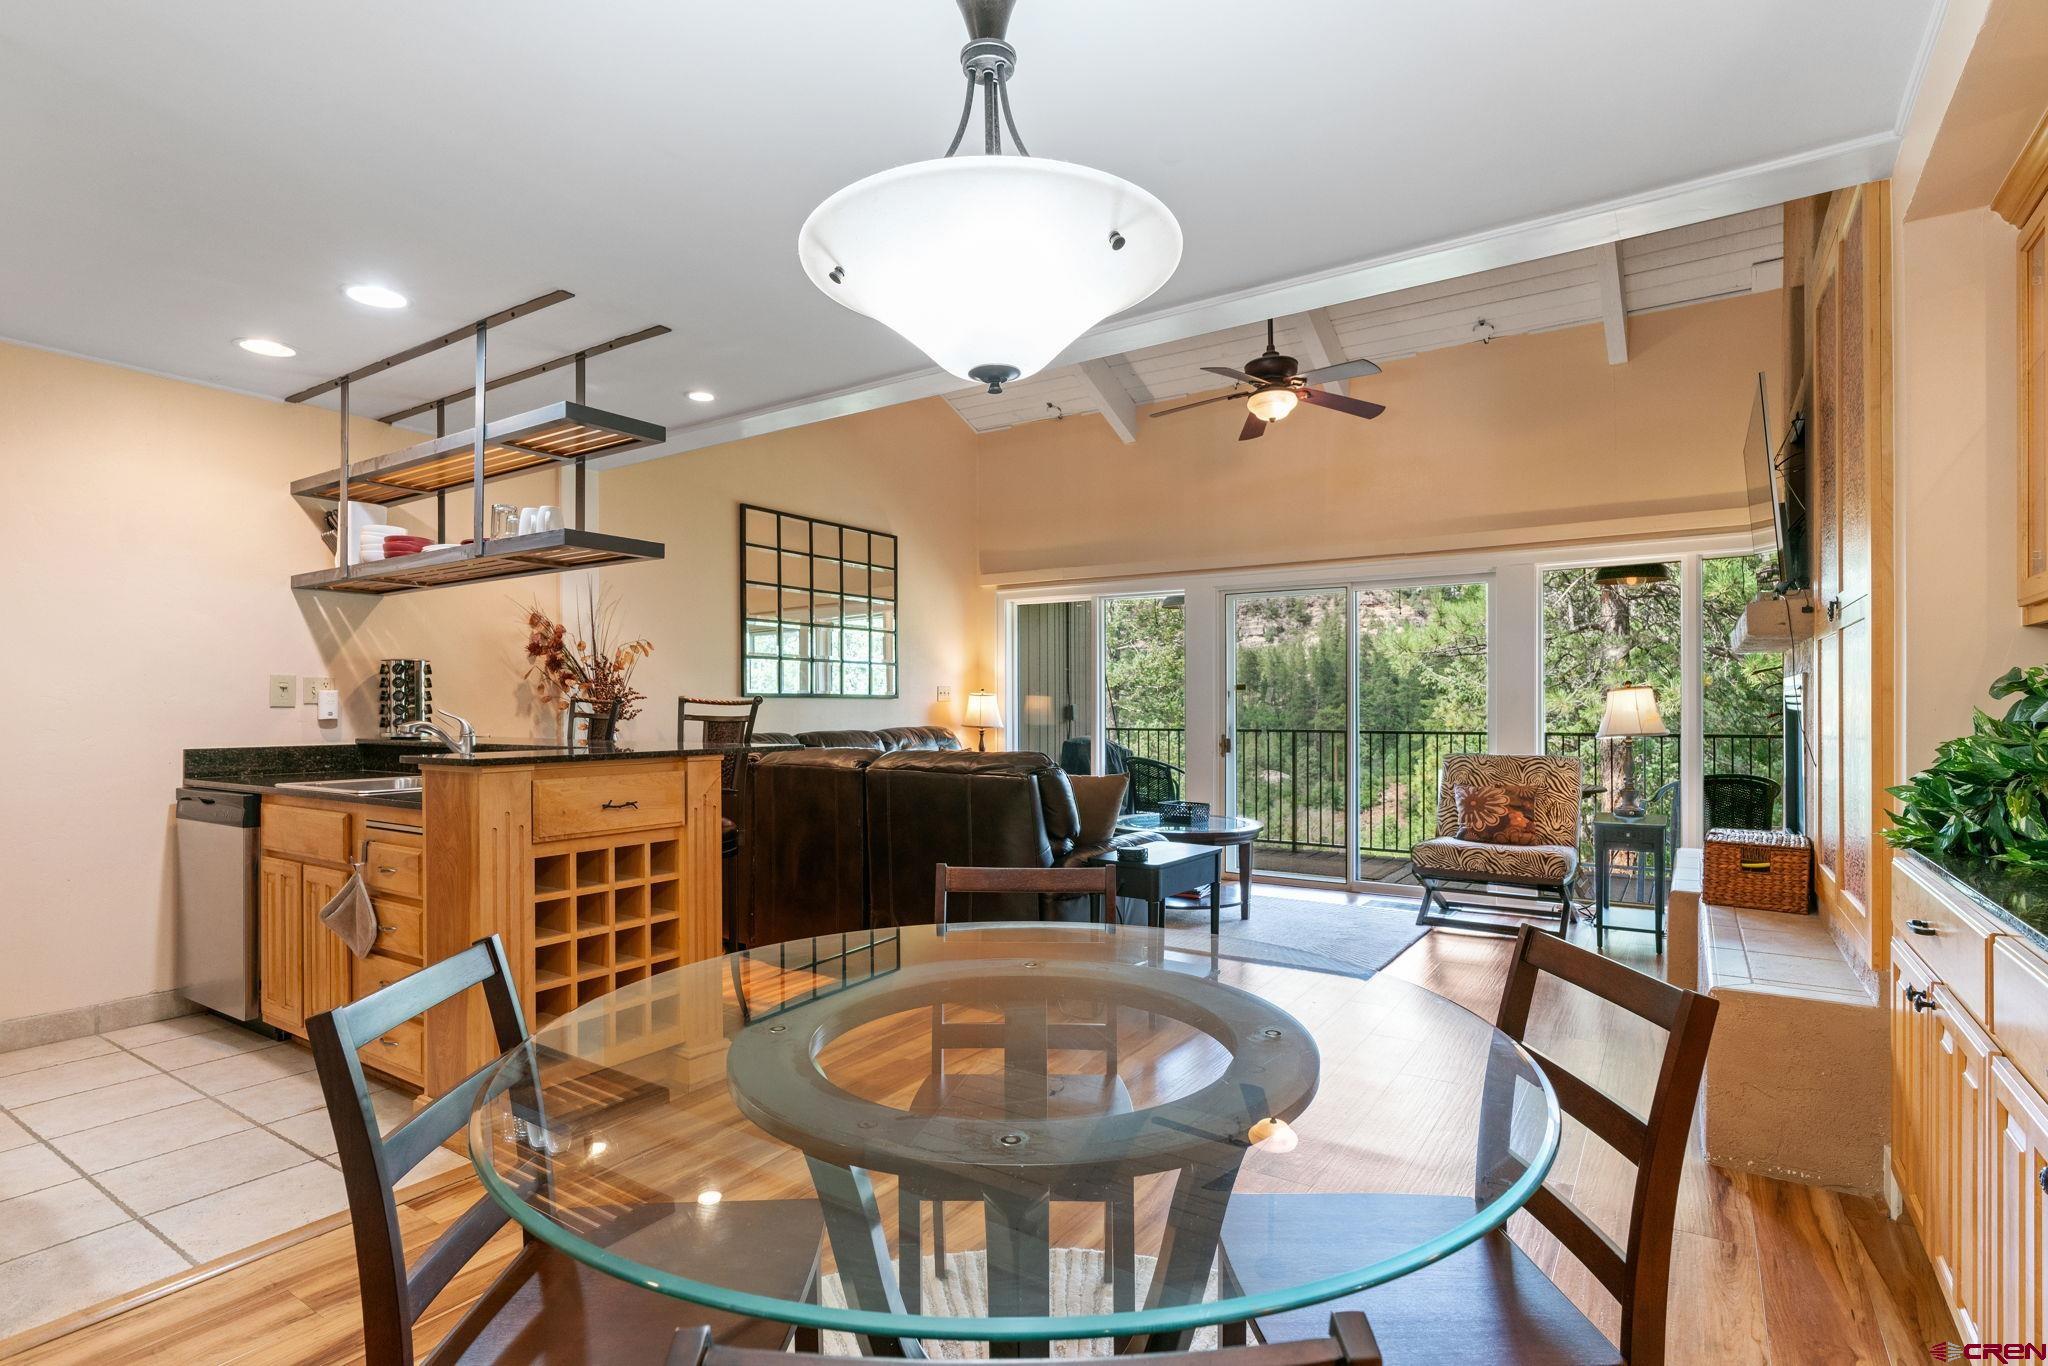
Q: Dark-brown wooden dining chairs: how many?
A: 4